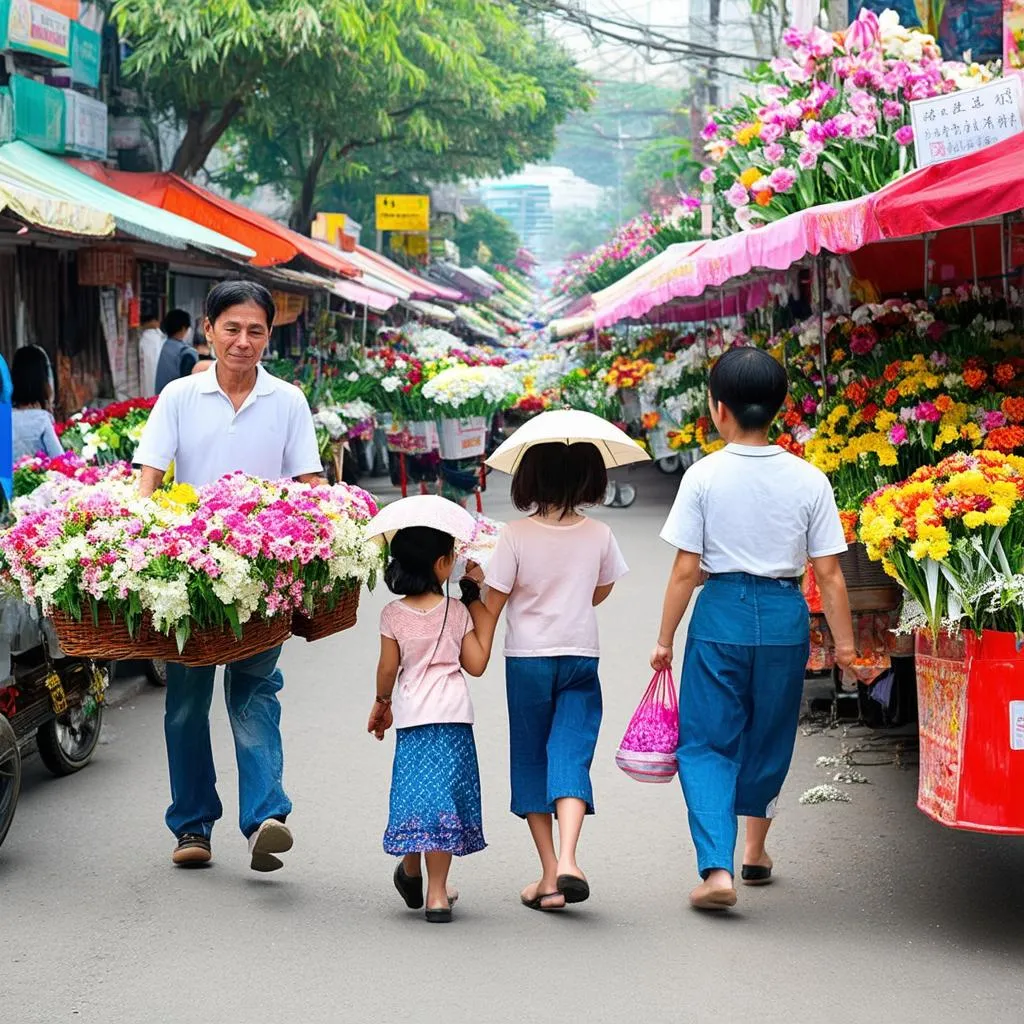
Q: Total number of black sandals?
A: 5